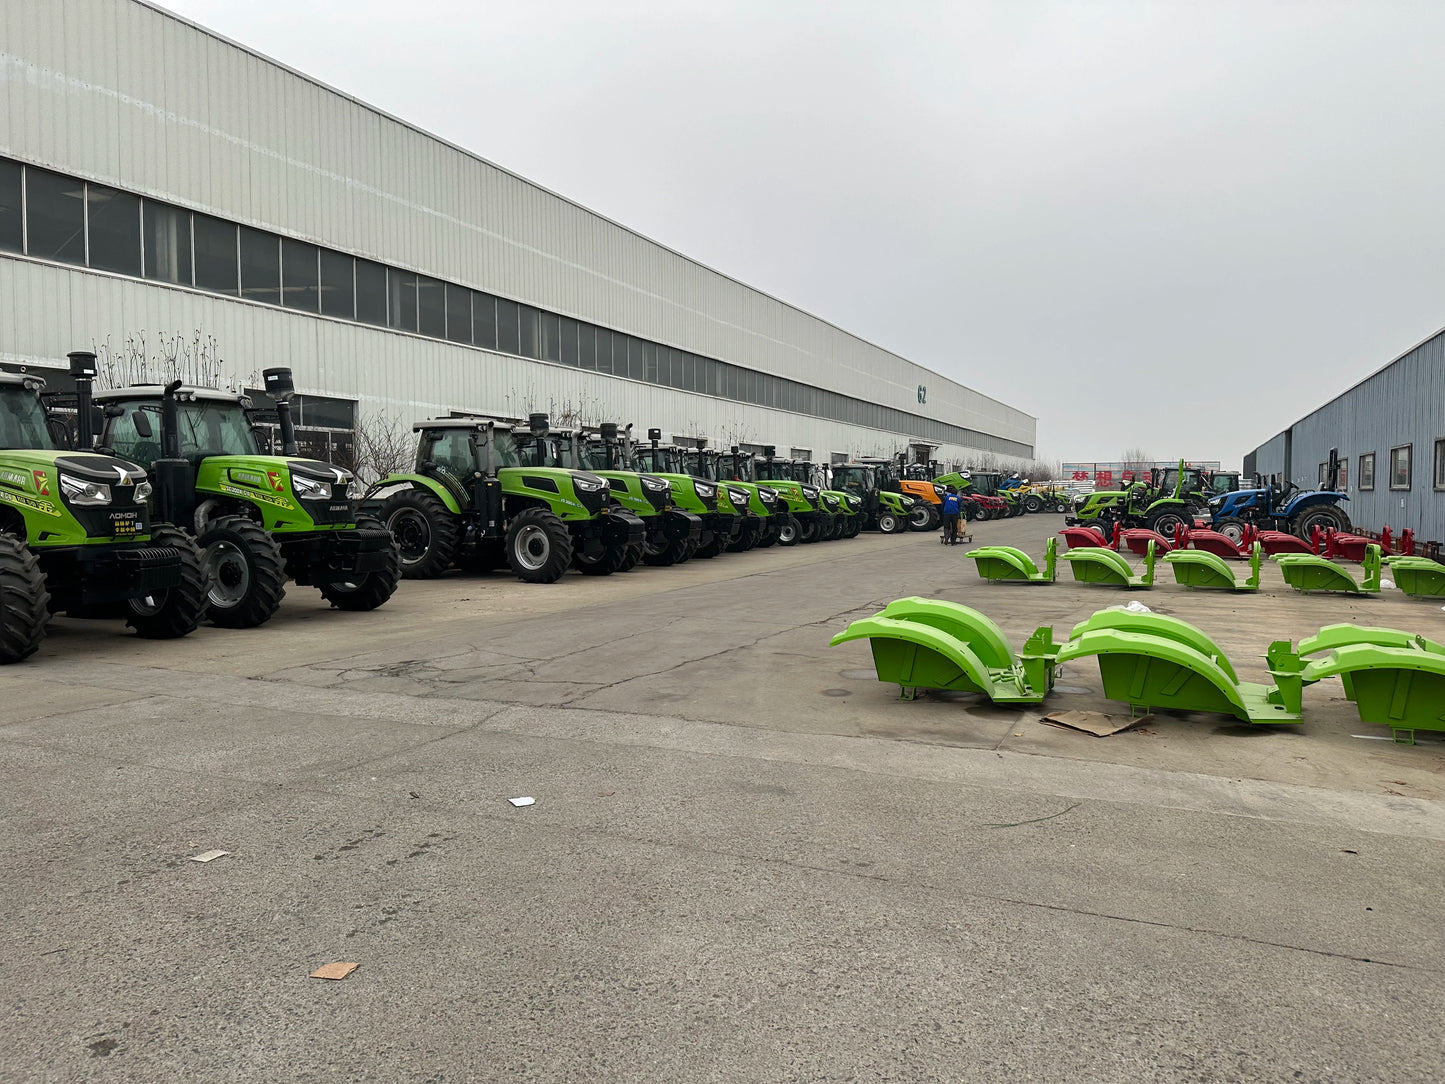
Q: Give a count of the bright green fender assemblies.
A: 8